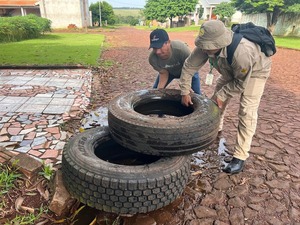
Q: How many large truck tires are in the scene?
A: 2